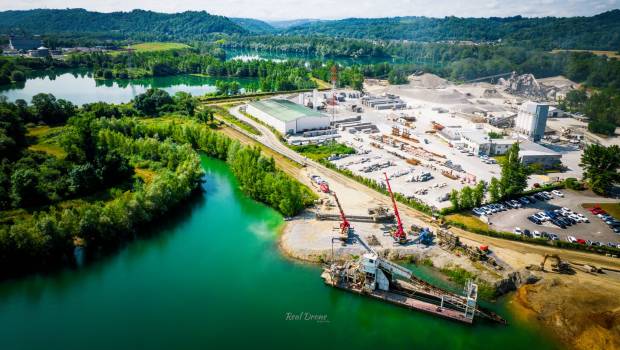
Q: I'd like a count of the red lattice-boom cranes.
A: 2